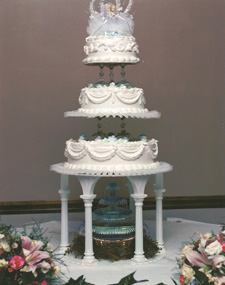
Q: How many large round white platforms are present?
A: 2